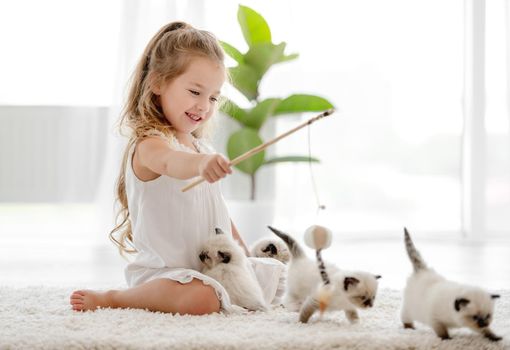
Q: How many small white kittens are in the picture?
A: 4